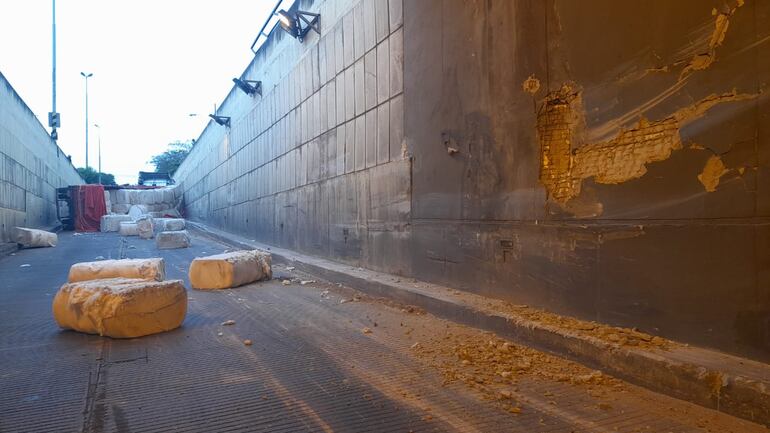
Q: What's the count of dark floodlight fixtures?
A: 3